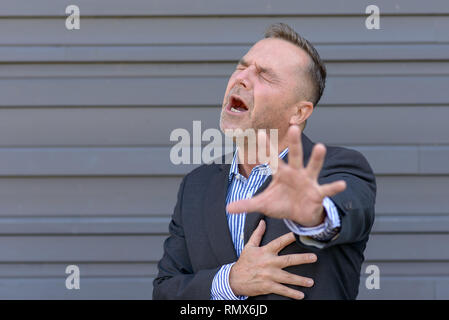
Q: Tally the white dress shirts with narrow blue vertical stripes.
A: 1